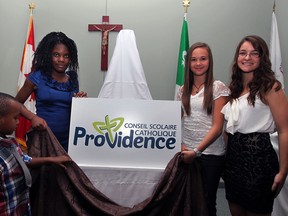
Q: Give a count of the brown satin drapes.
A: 1